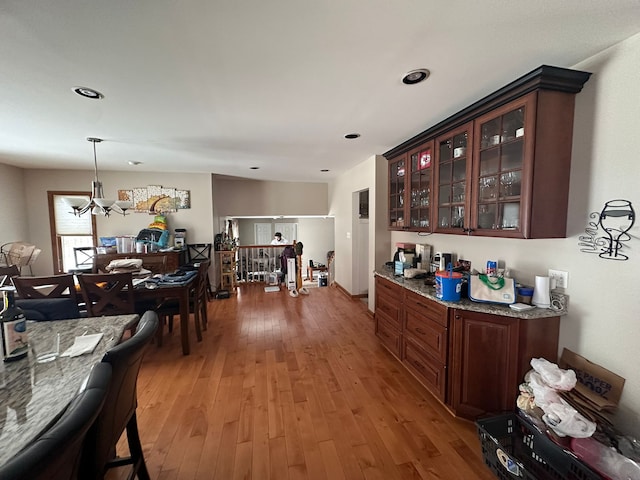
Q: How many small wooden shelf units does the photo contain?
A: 1